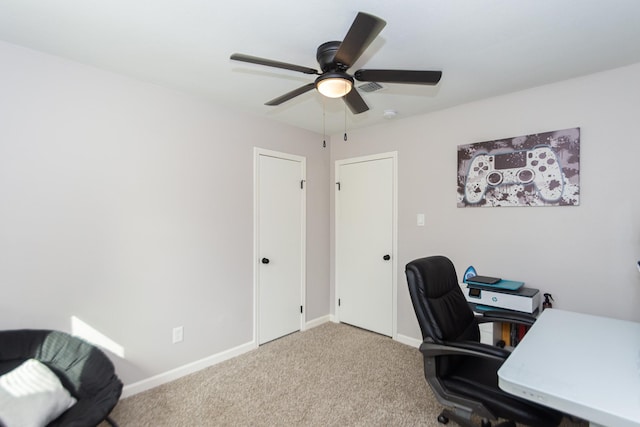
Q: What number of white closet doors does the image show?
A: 2